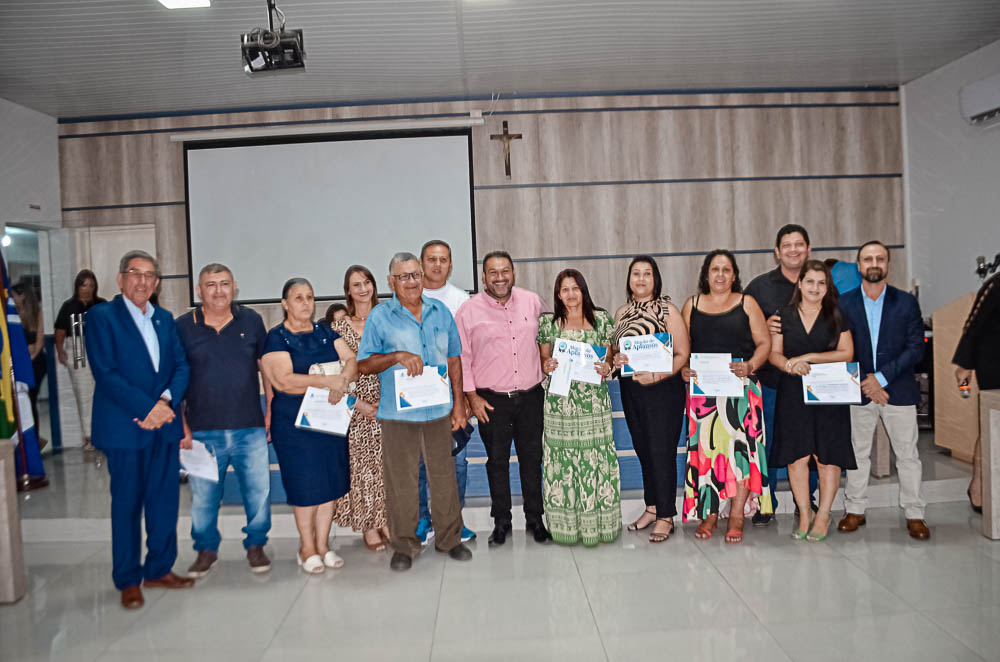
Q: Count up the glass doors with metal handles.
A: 1